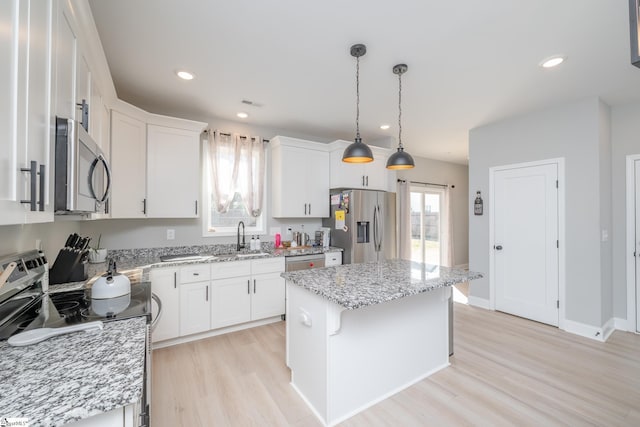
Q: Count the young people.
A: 0